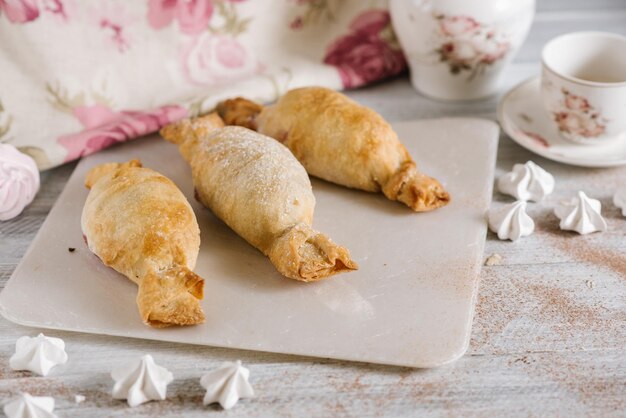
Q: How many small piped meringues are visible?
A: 8